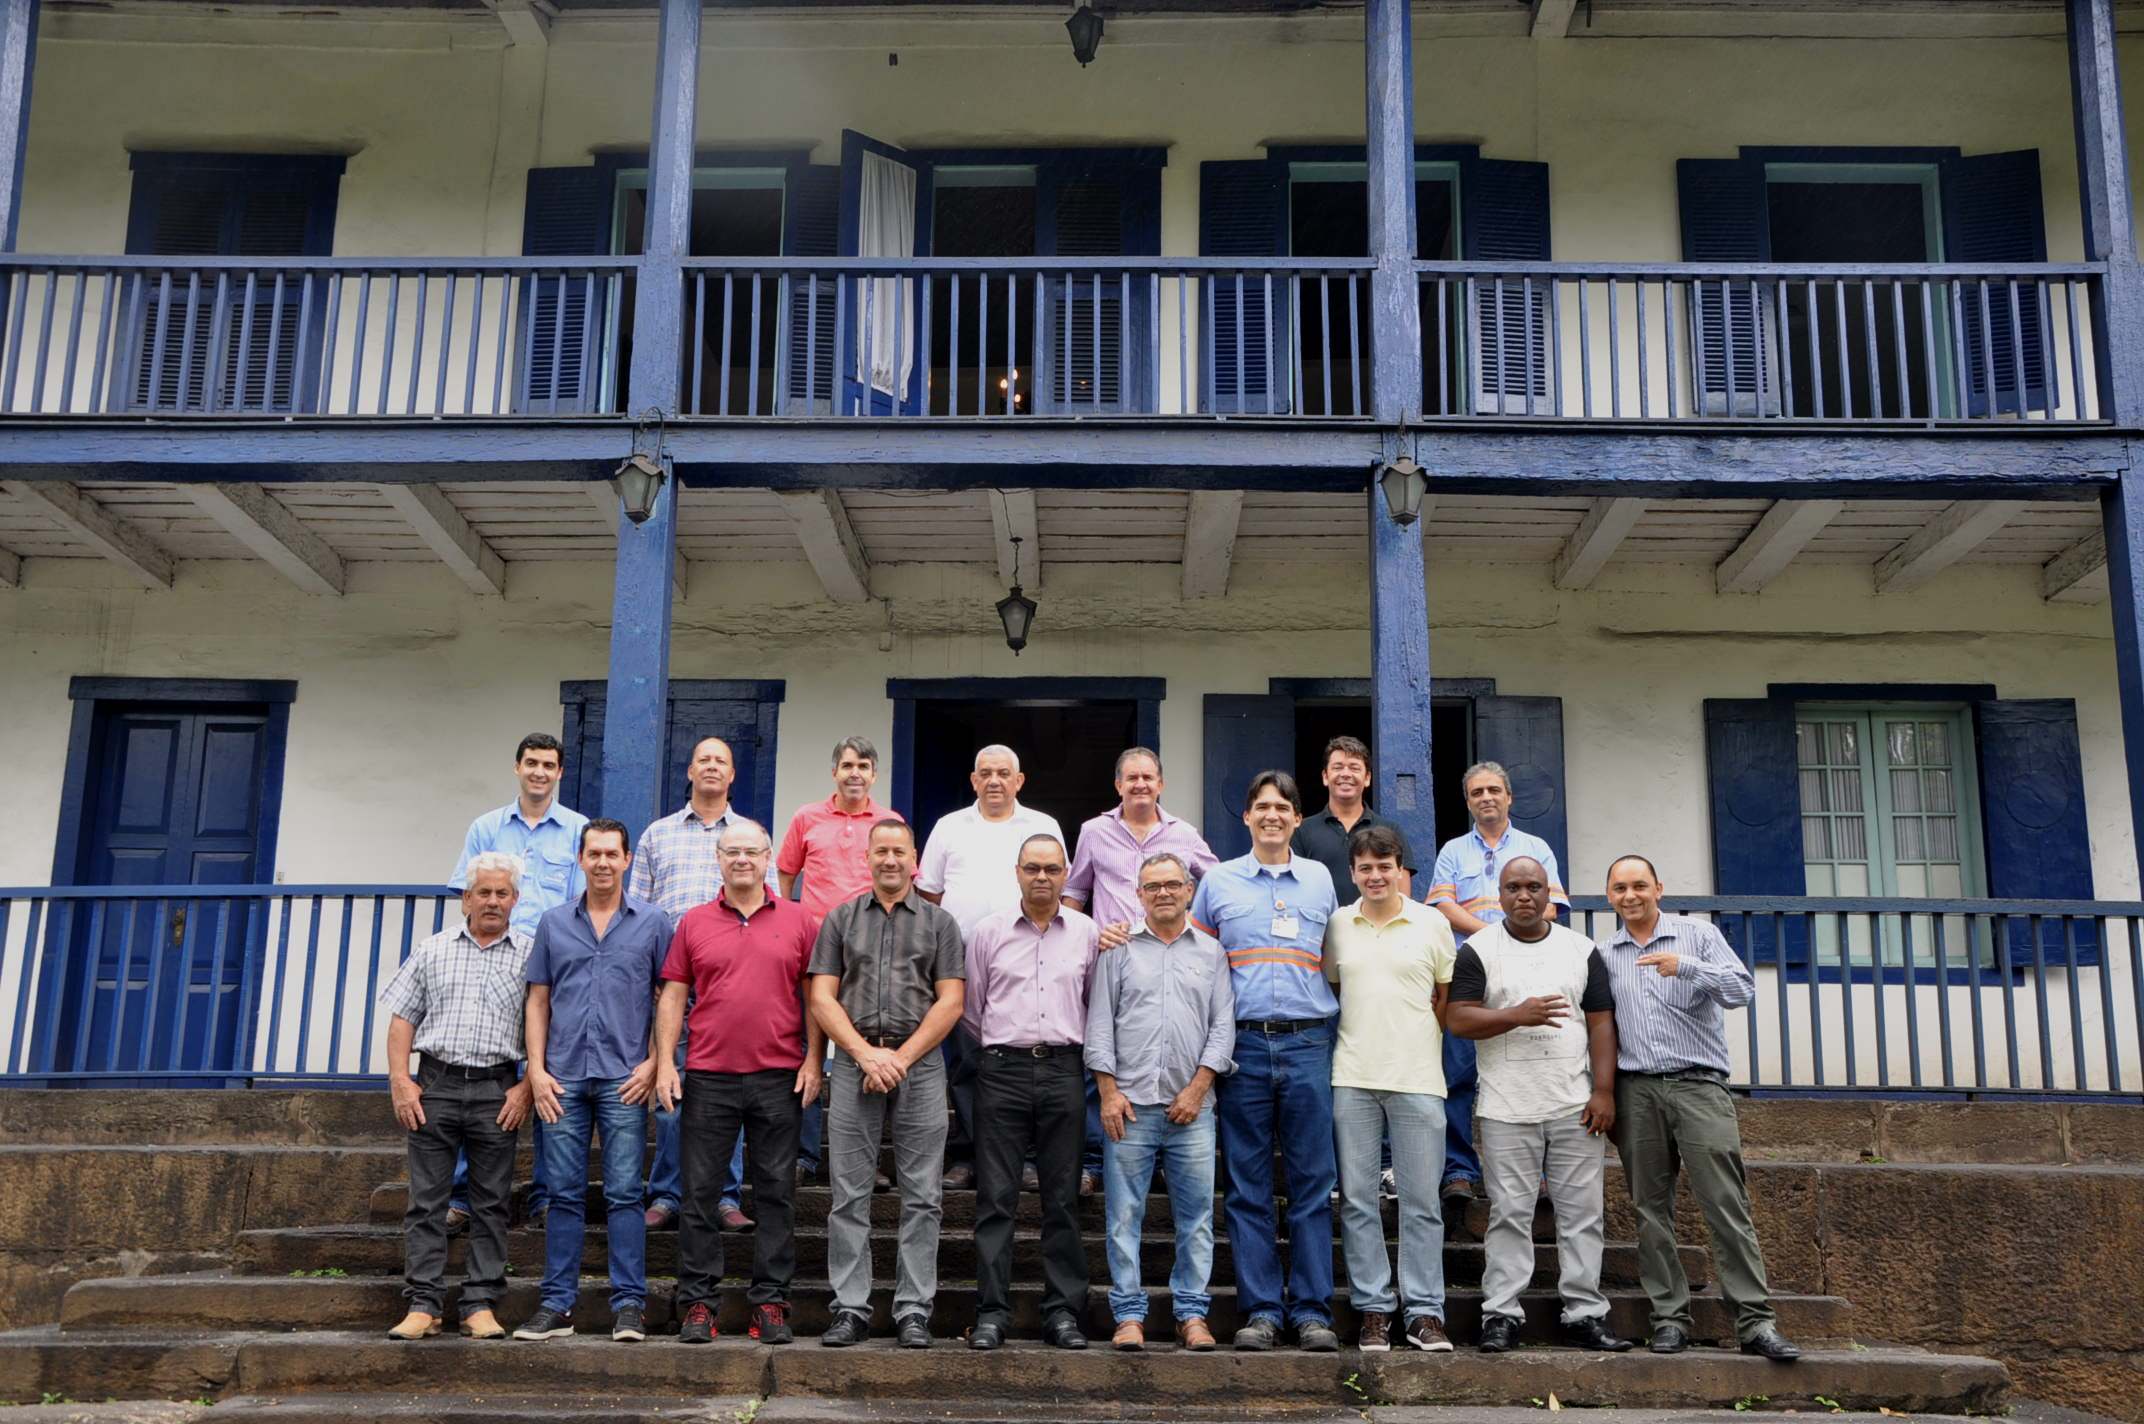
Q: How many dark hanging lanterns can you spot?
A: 4